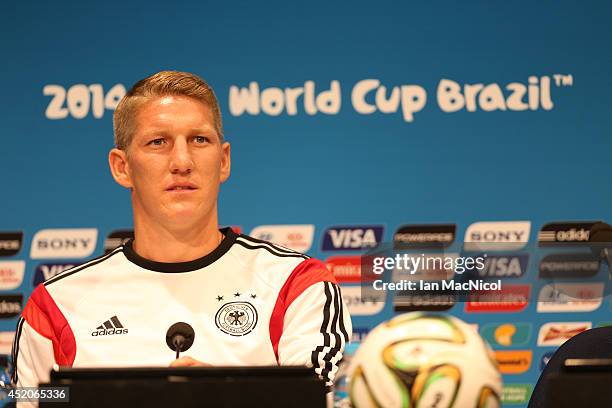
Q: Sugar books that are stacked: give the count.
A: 0